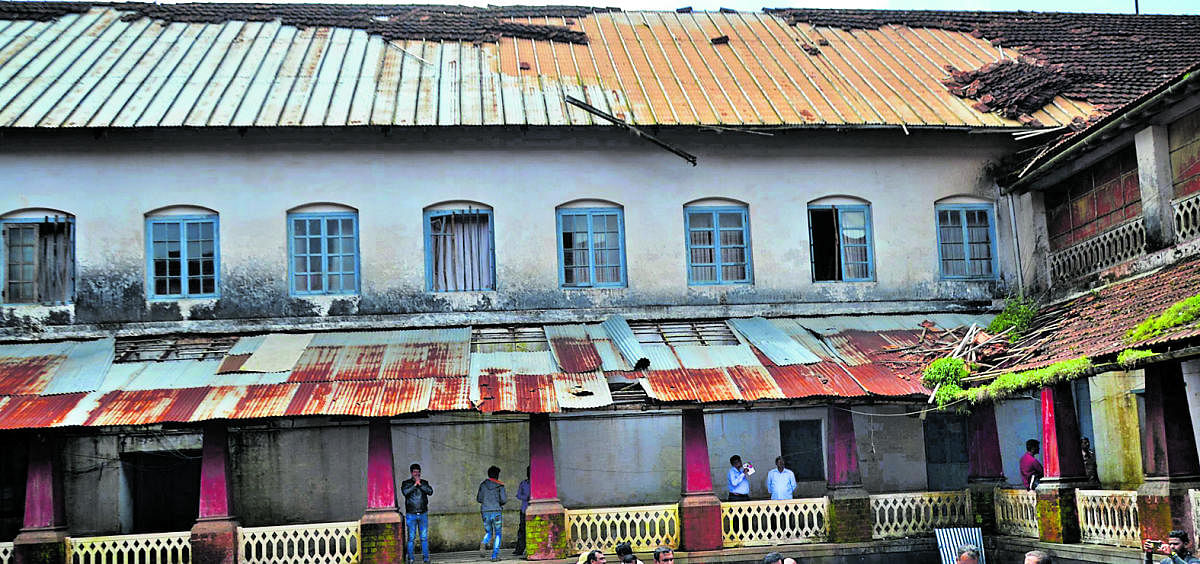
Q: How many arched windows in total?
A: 8